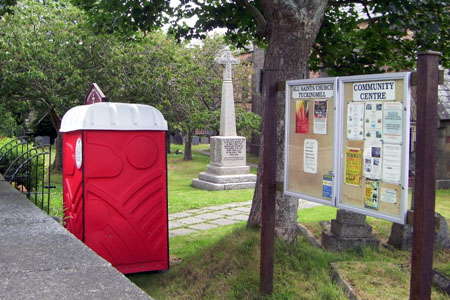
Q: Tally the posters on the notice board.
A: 12